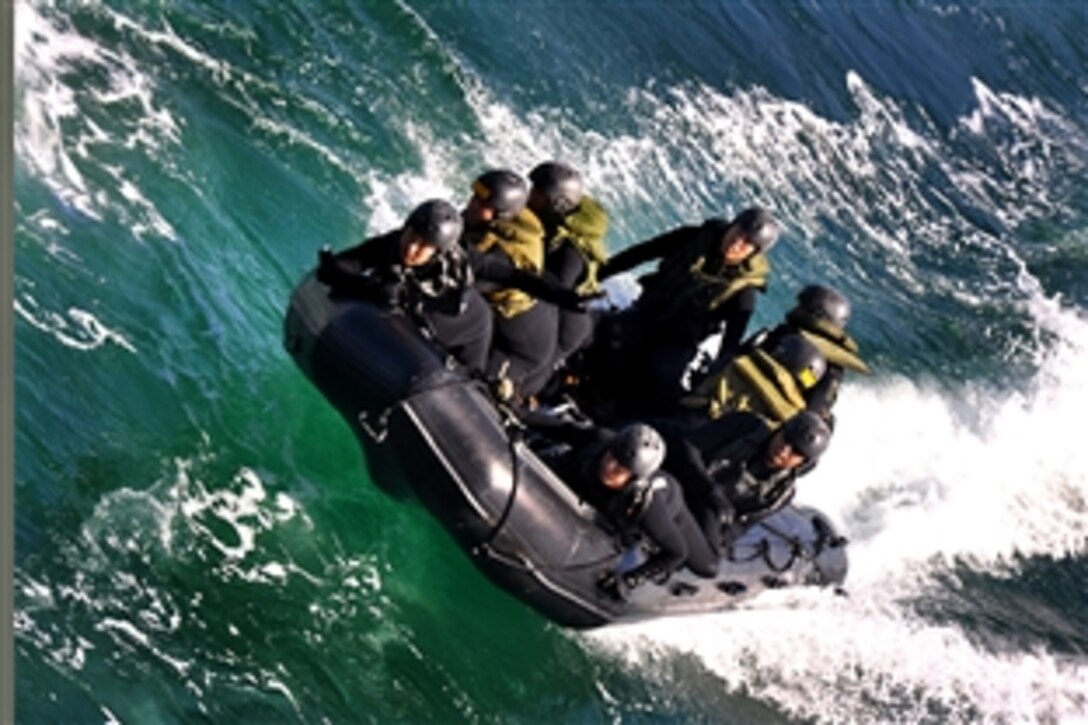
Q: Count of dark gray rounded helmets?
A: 8